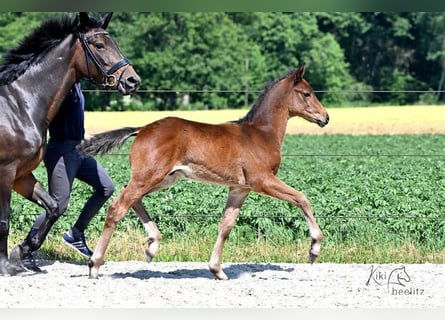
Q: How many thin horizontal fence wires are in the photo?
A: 3